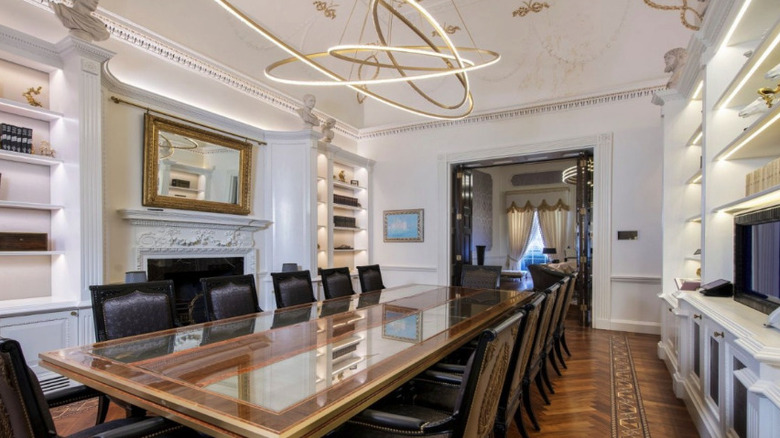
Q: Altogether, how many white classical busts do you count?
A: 4